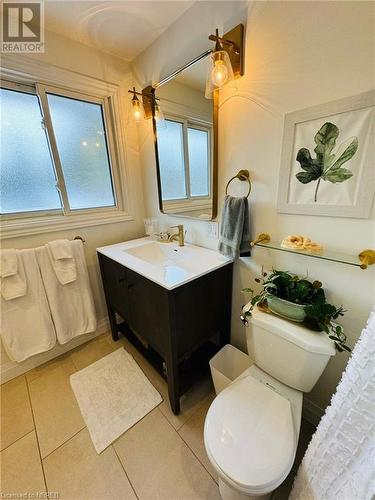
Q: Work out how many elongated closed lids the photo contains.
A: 1